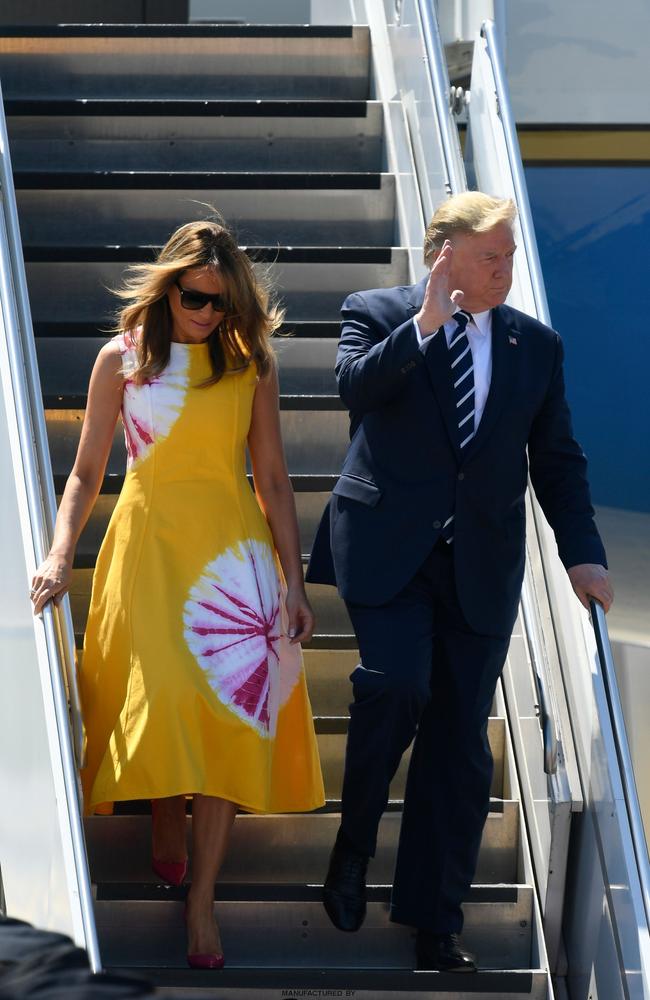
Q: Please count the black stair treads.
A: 13